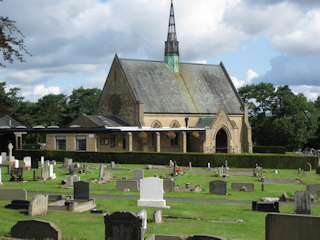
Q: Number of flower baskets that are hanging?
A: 3